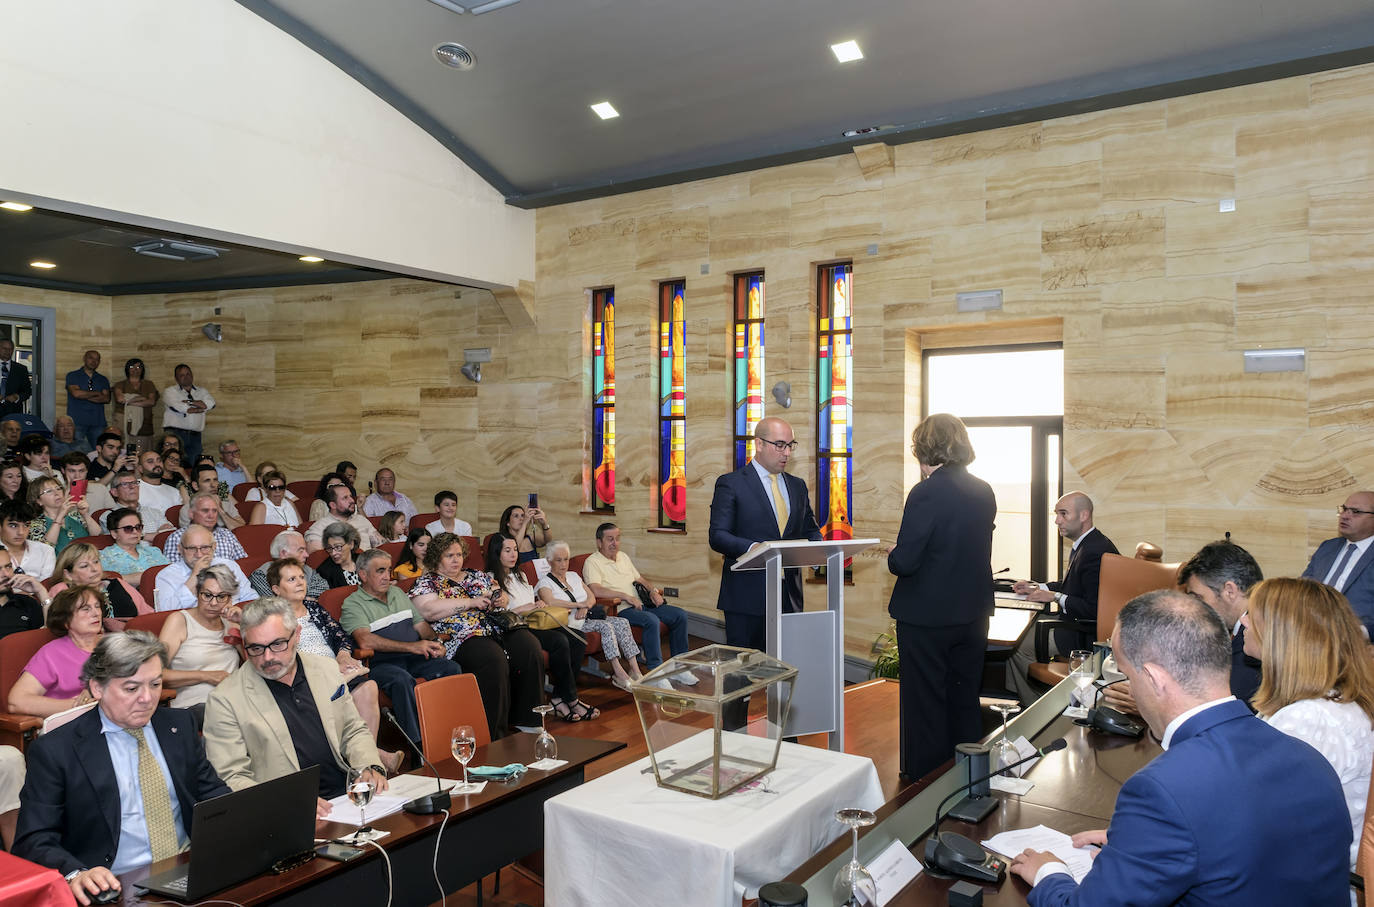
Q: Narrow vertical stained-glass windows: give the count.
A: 4